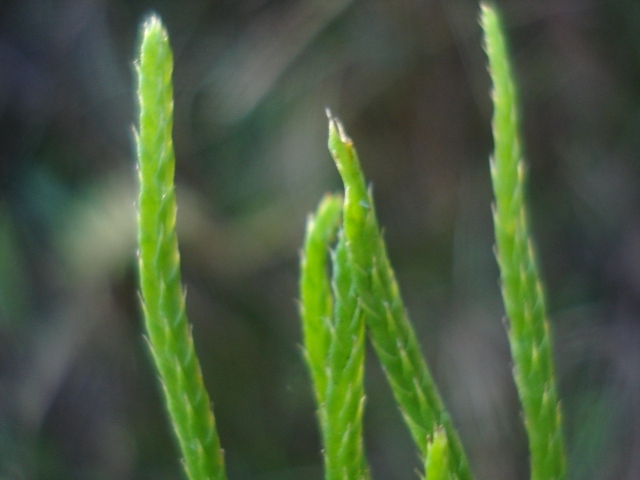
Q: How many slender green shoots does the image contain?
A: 6